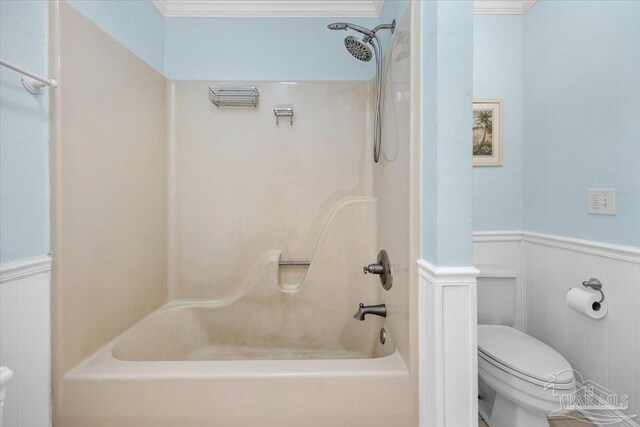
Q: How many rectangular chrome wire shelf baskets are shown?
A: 2